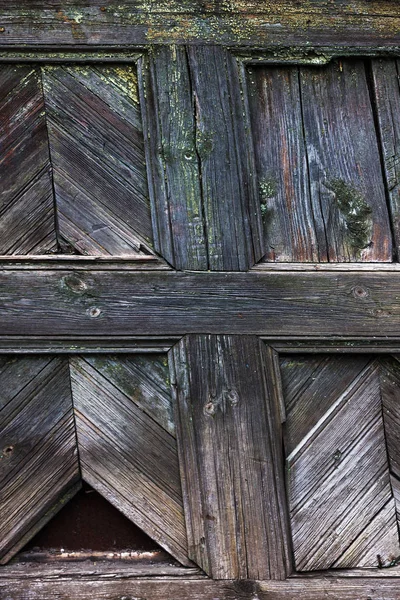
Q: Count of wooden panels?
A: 4